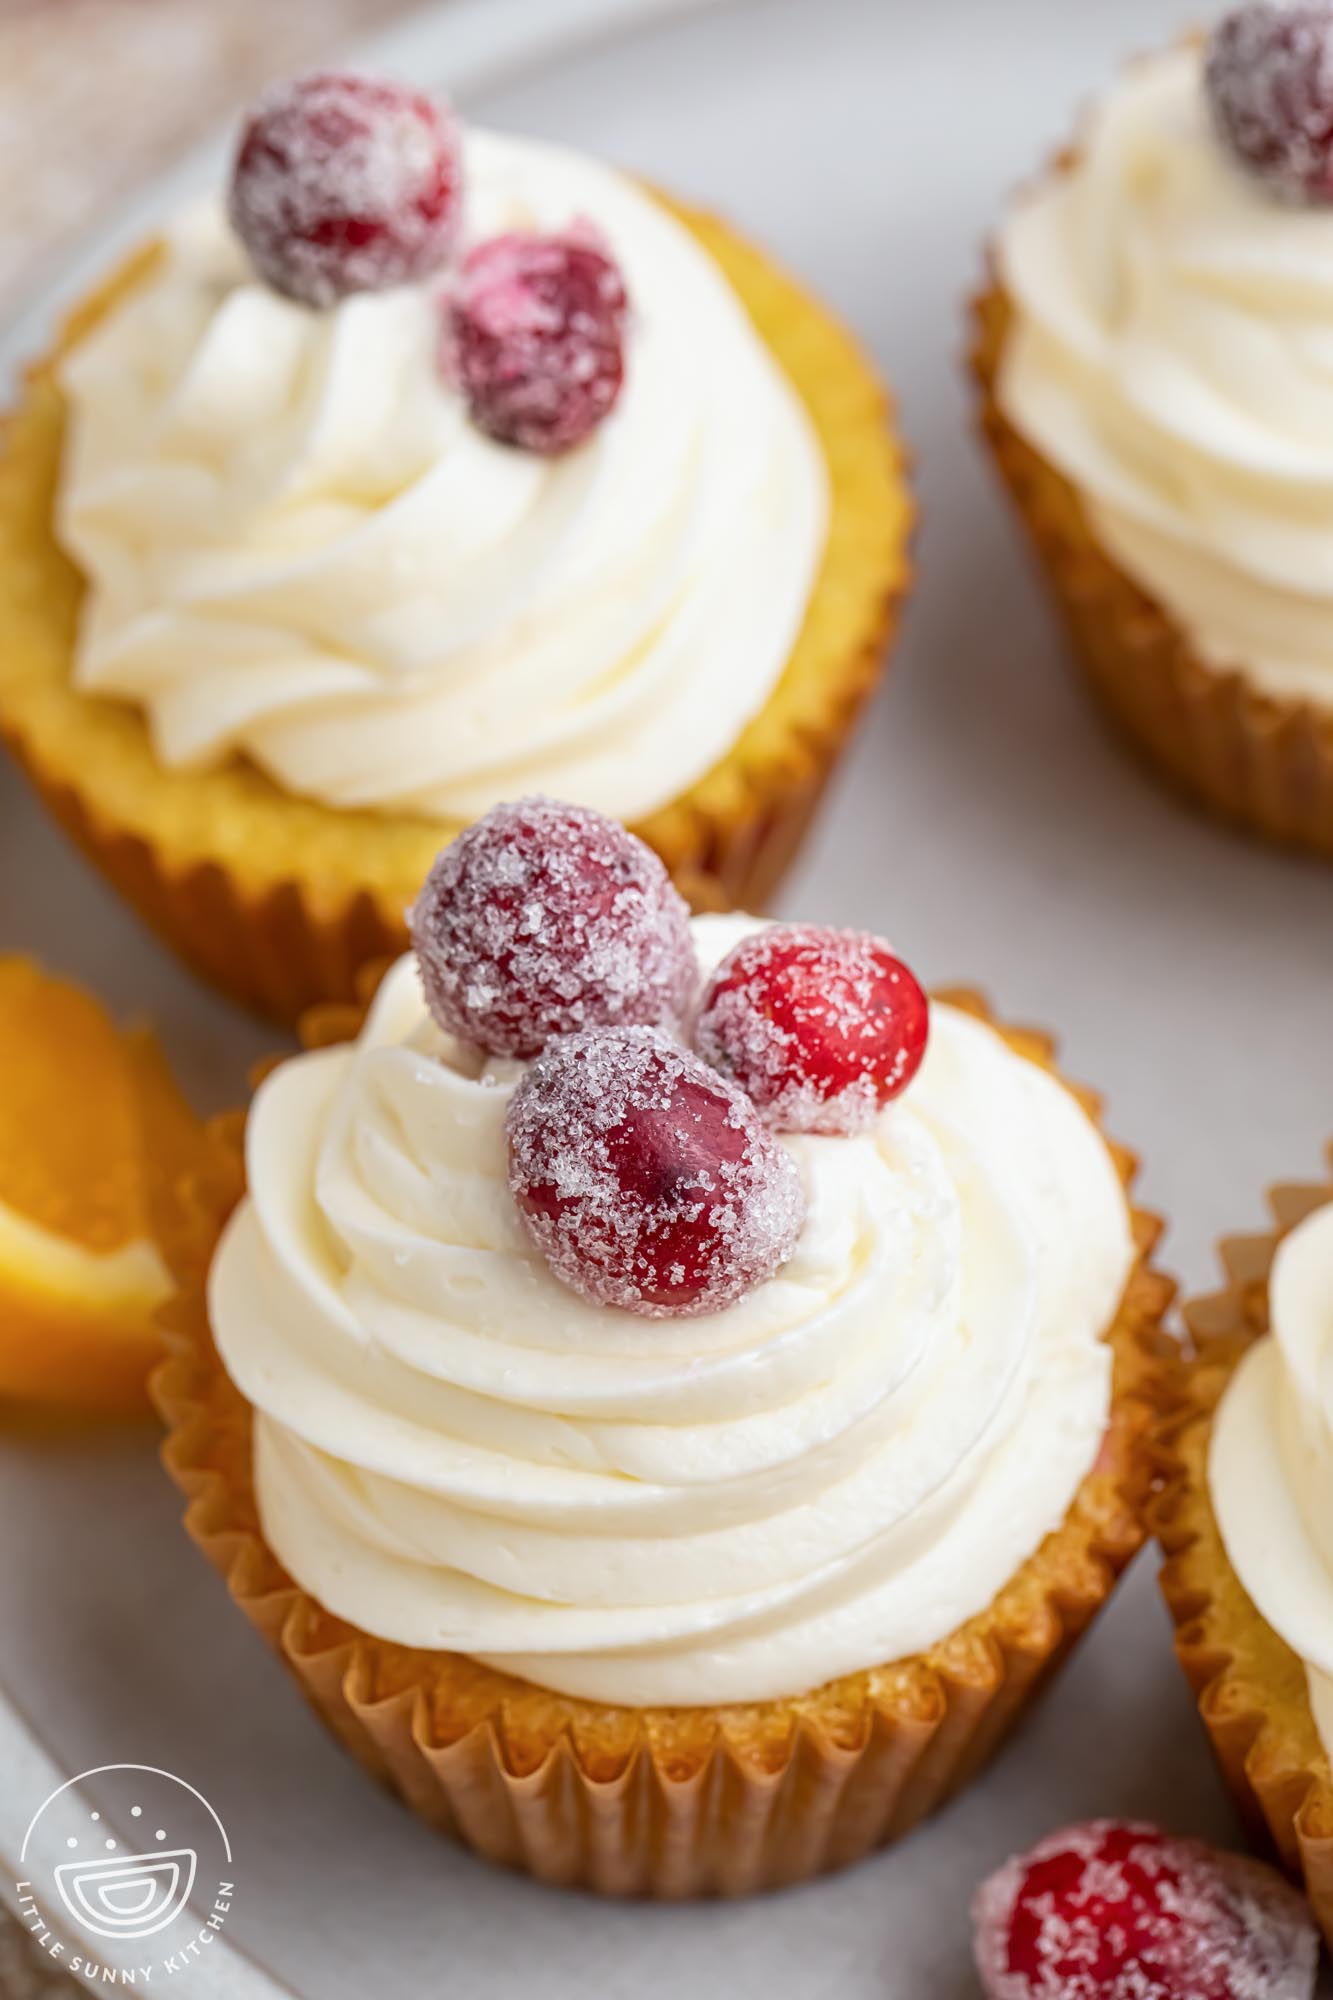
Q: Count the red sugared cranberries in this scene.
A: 7